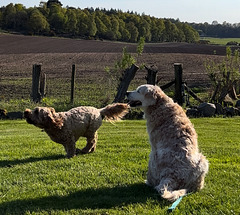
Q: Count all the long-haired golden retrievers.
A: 1